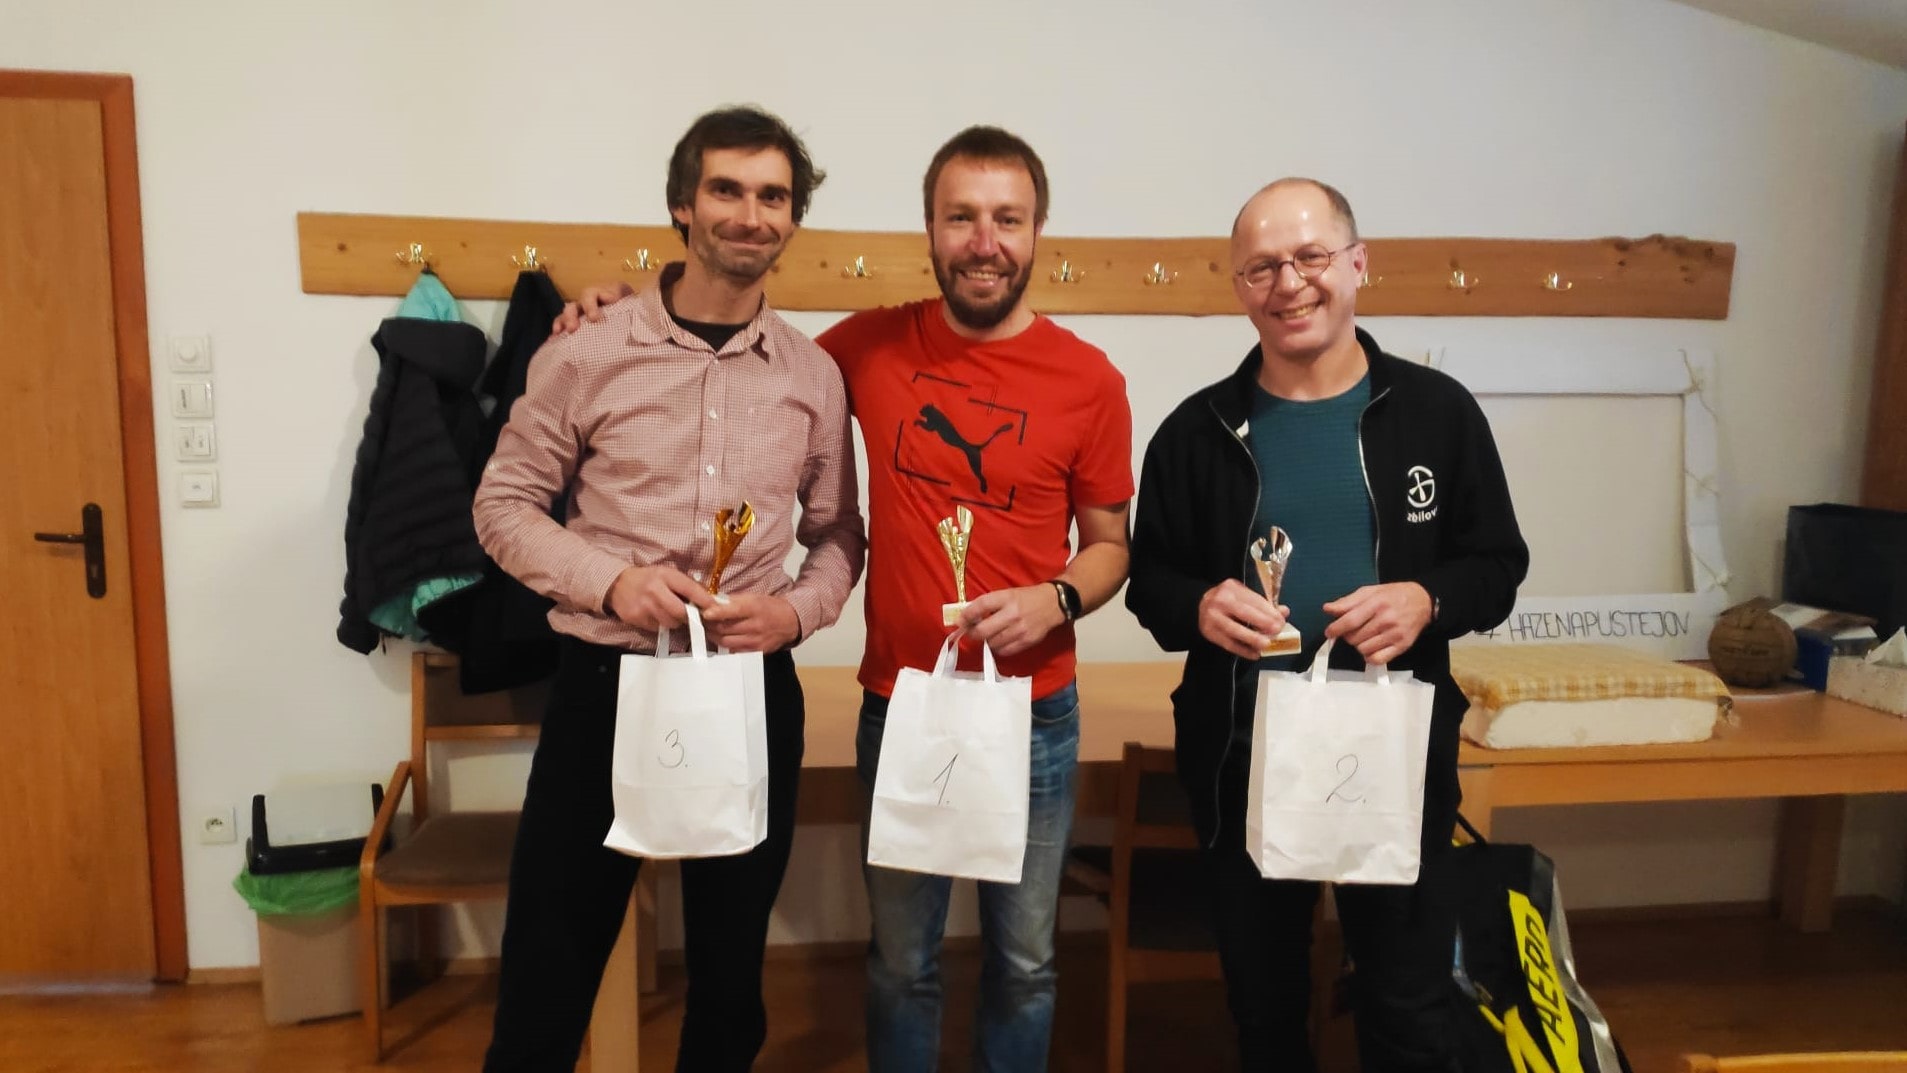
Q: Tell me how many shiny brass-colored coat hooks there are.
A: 9